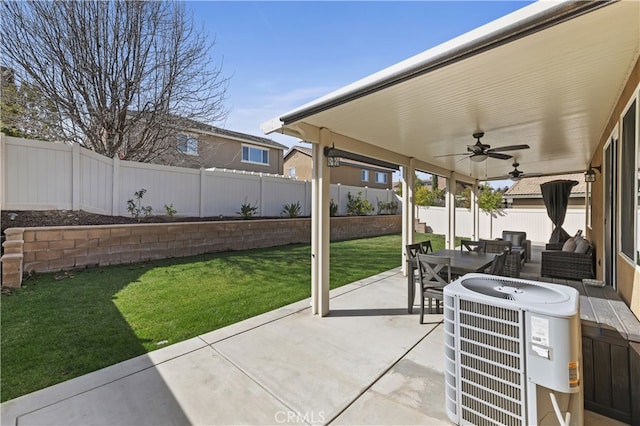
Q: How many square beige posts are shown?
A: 4